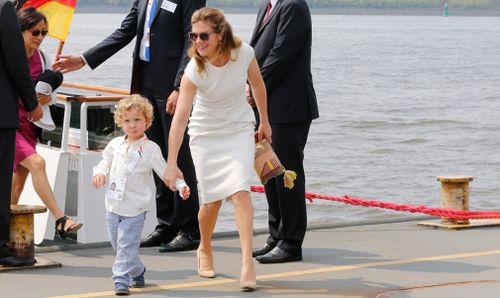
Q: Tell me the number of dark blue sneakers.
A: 2